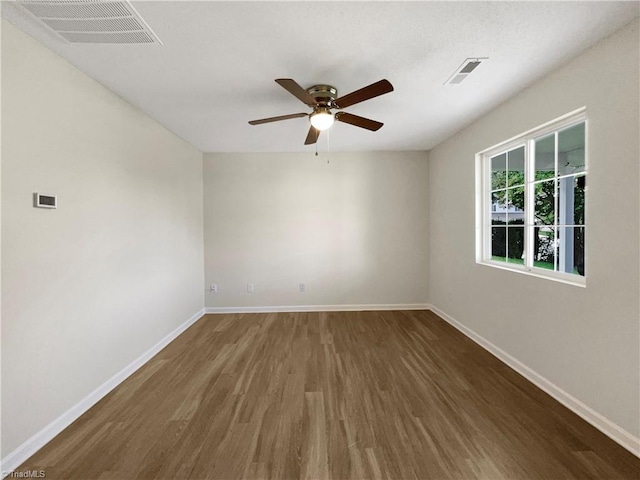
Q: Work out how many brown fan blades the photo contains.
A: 5